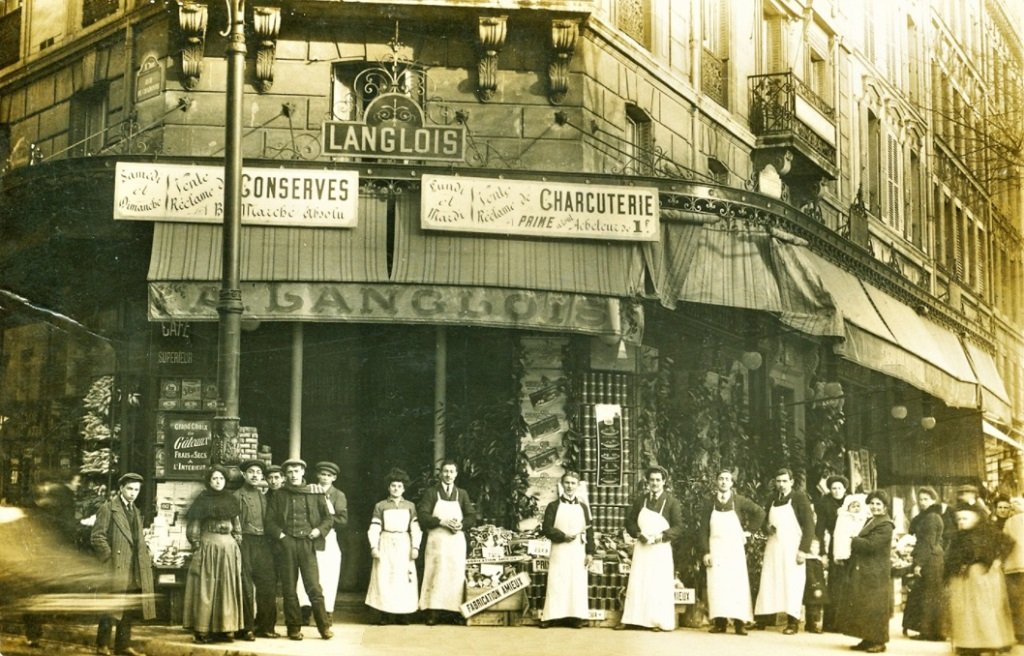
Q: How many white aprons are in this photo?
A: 7